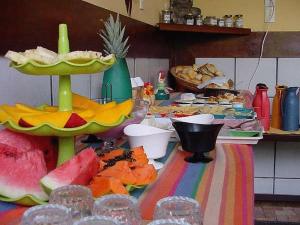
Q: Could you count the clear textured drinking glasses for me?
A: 6